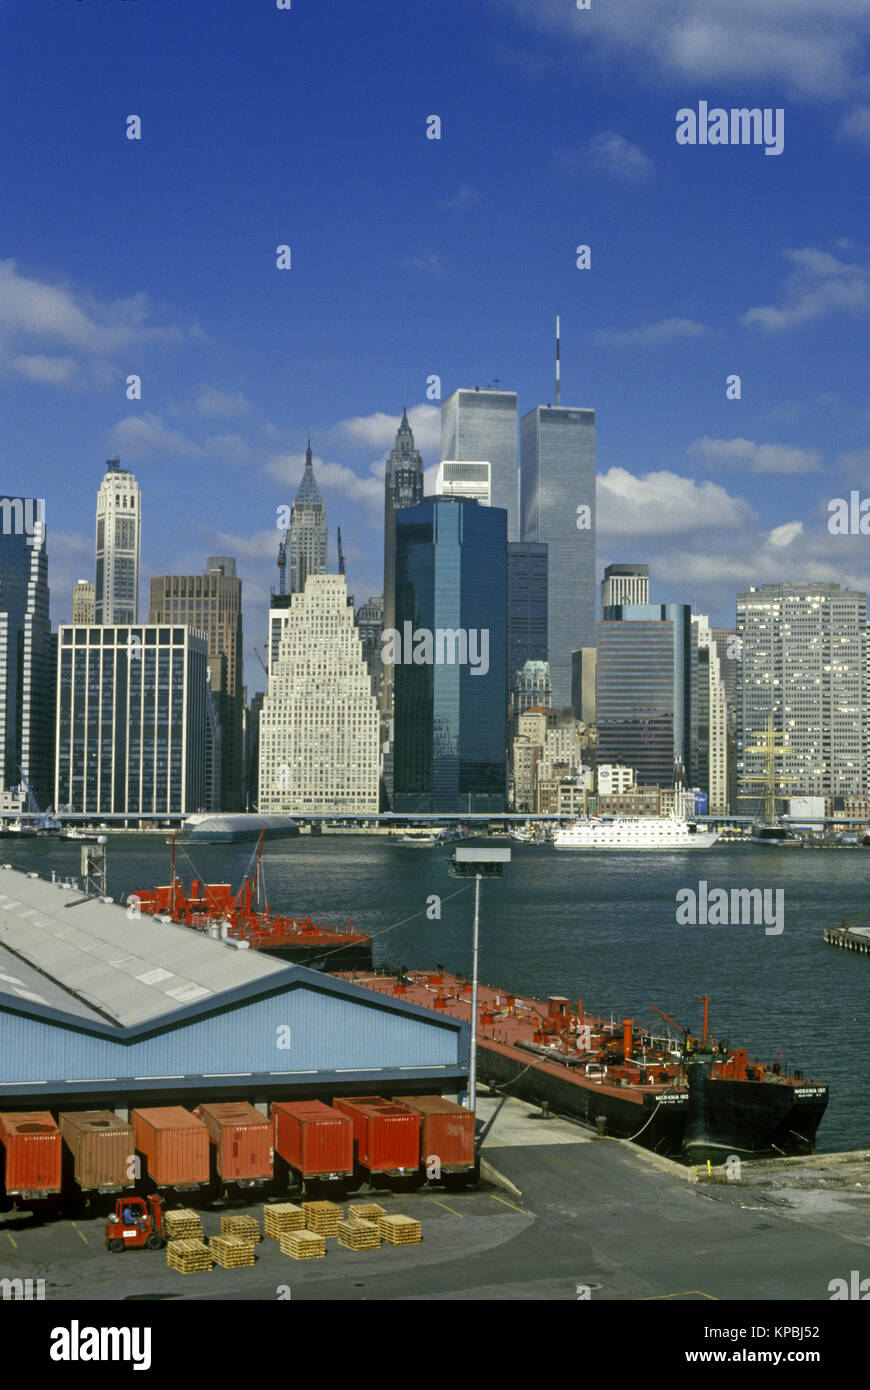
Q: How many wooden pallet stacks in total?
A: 10